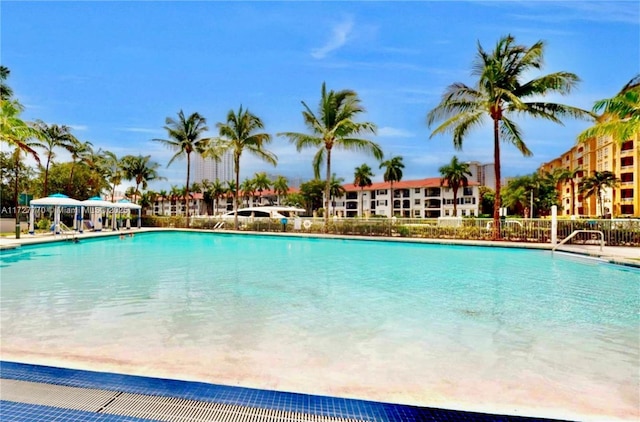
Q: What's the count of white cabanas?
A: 3